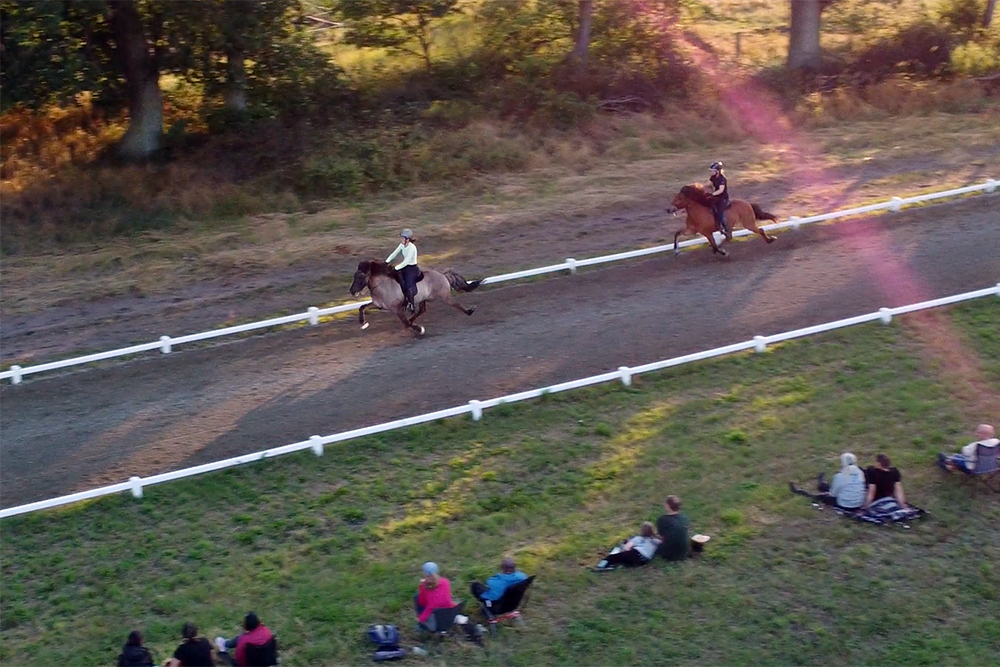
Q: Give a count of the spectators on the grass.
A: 10